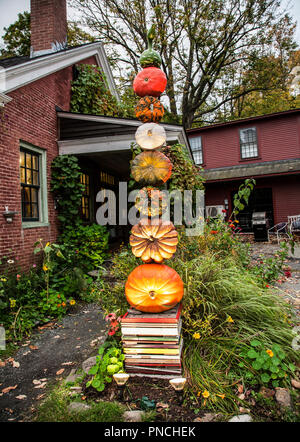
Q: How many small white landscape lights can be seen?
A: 2